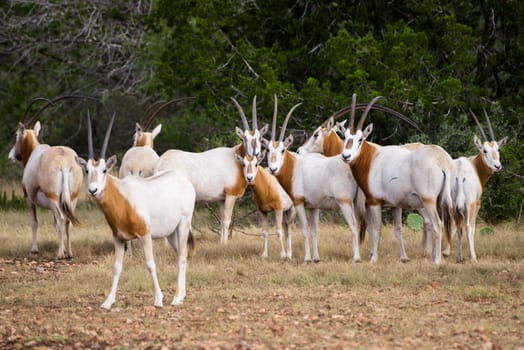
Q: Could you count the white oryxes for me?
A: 9